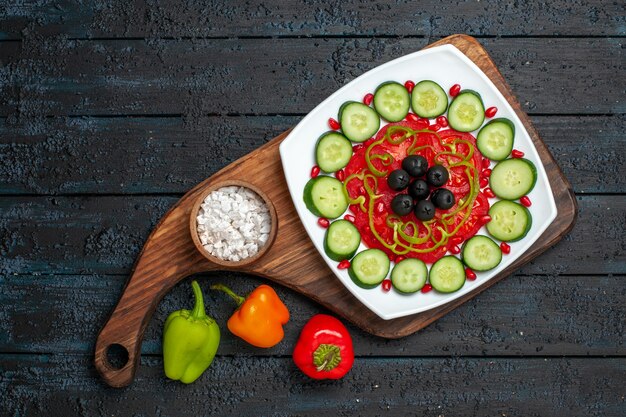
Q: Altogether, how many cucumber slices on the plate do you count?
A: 14